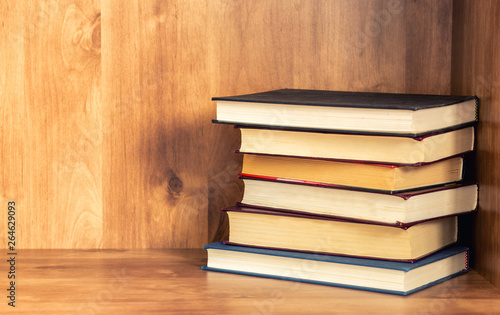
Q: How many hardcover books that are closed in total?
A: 6